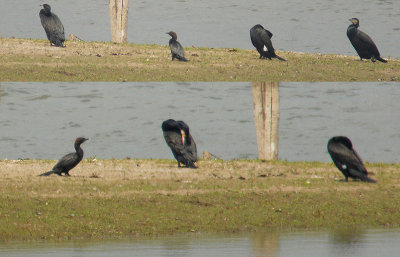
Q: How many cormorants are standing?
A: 7